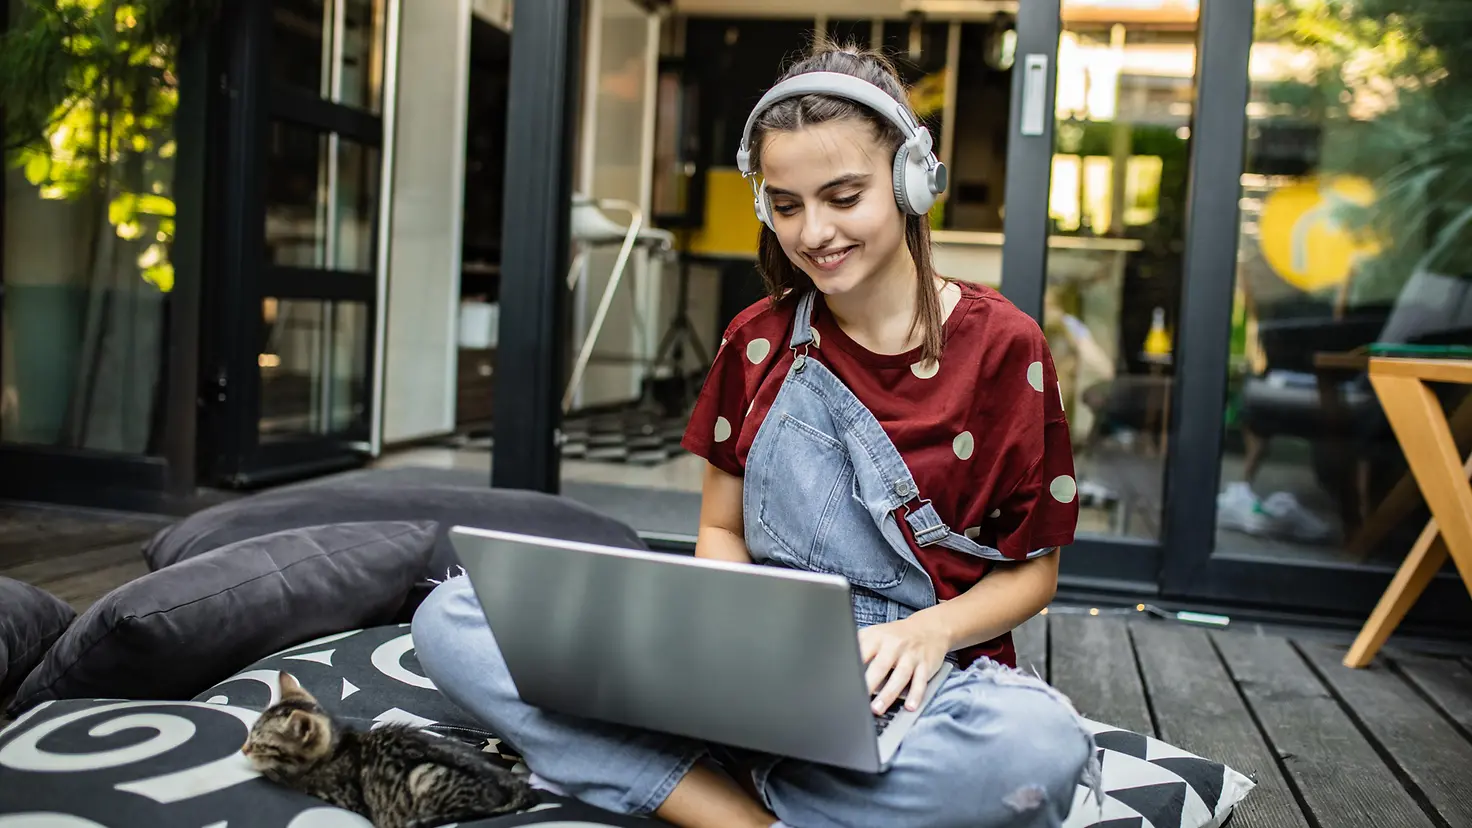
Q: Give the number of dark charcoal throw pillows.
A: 3